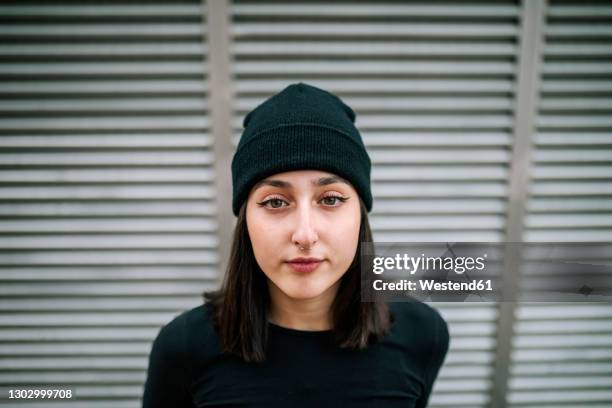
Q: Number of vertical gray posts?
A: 2